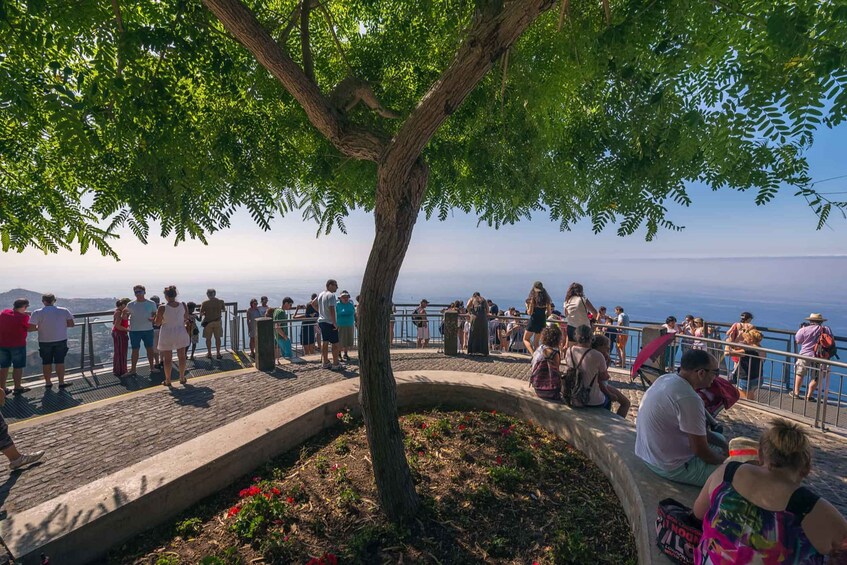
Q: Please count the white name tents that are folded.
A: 0